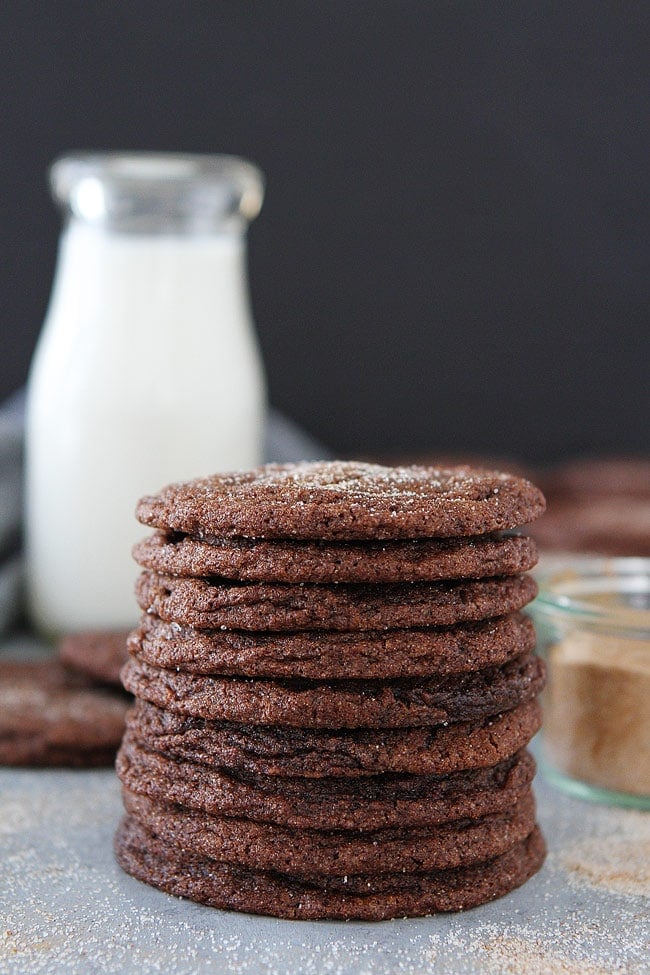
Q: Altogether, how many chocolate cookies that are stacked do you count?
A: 9